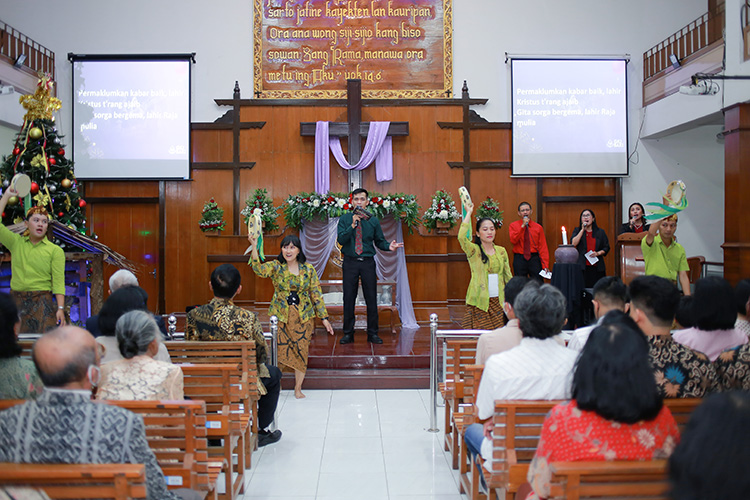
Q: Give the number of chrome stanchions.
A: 3